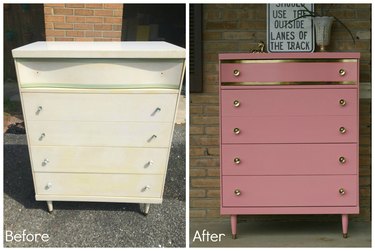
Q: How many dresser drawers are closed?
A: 10